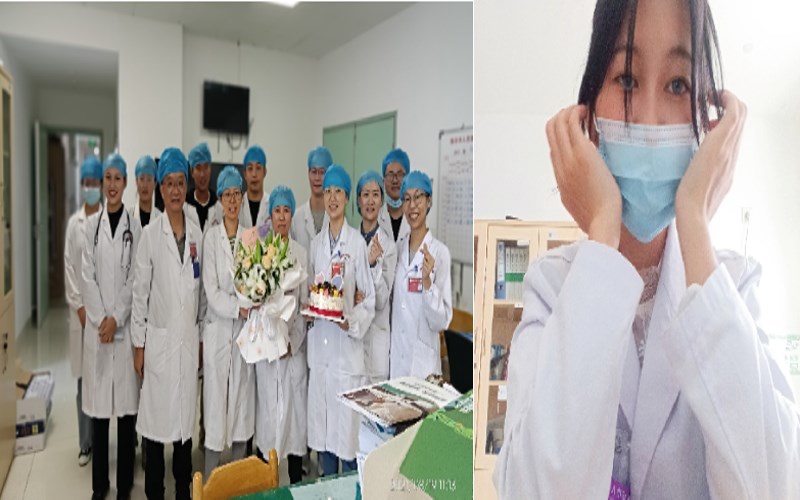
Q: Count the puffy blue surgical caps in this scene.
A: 13